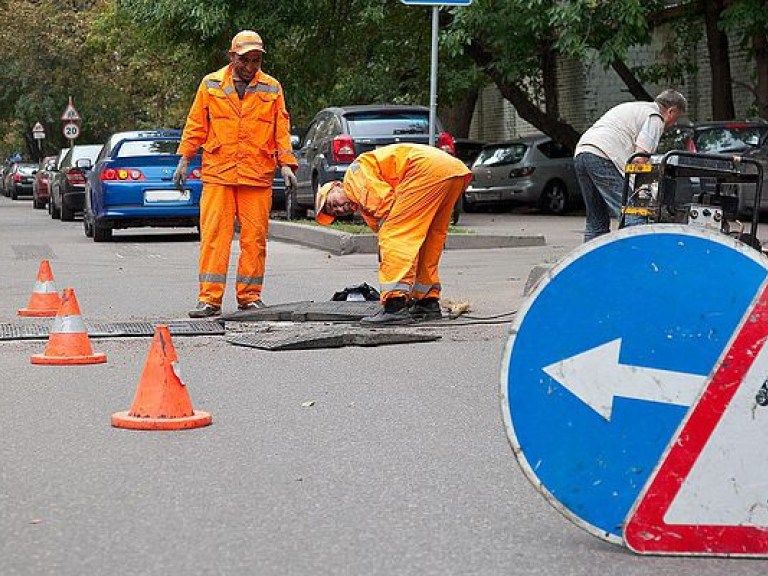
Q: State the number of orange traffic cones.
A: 3